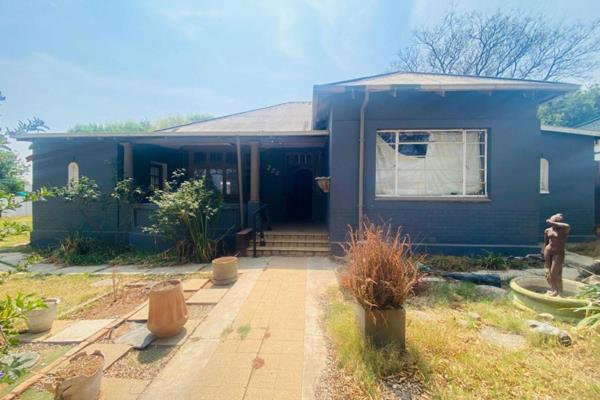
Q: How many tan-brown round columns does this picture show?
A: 2